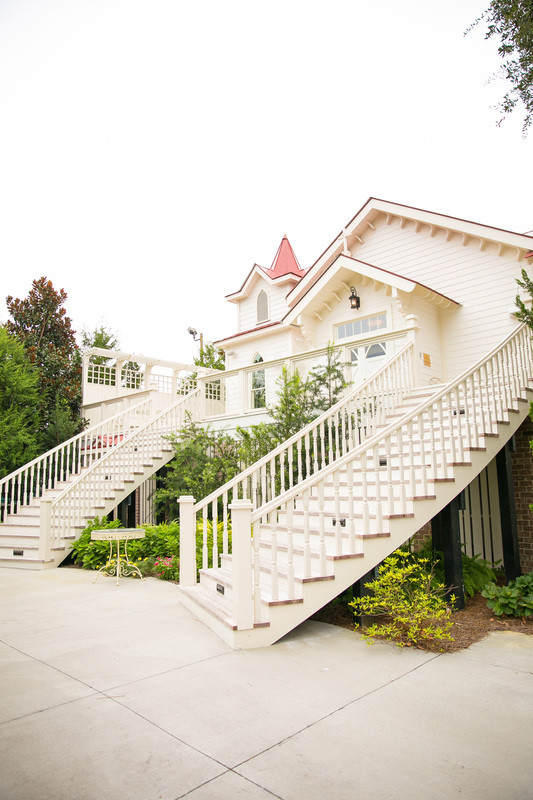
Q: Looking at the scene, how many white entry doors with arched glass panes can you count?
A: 2